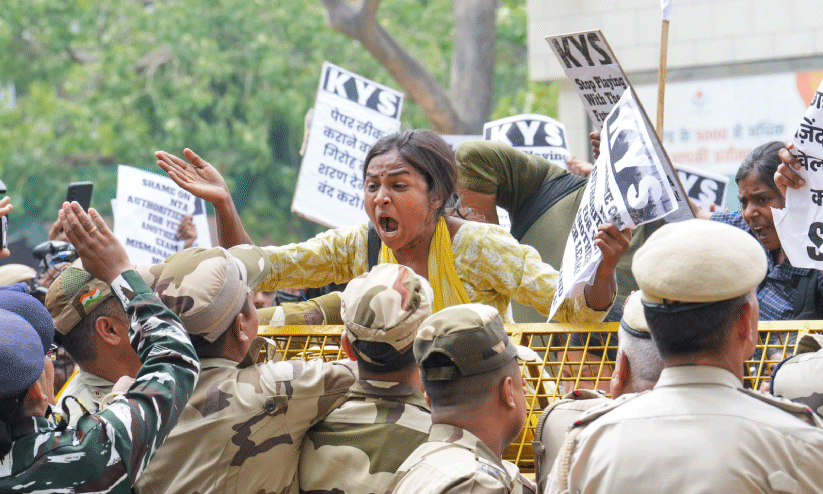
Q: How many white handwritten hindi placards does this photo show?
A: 2